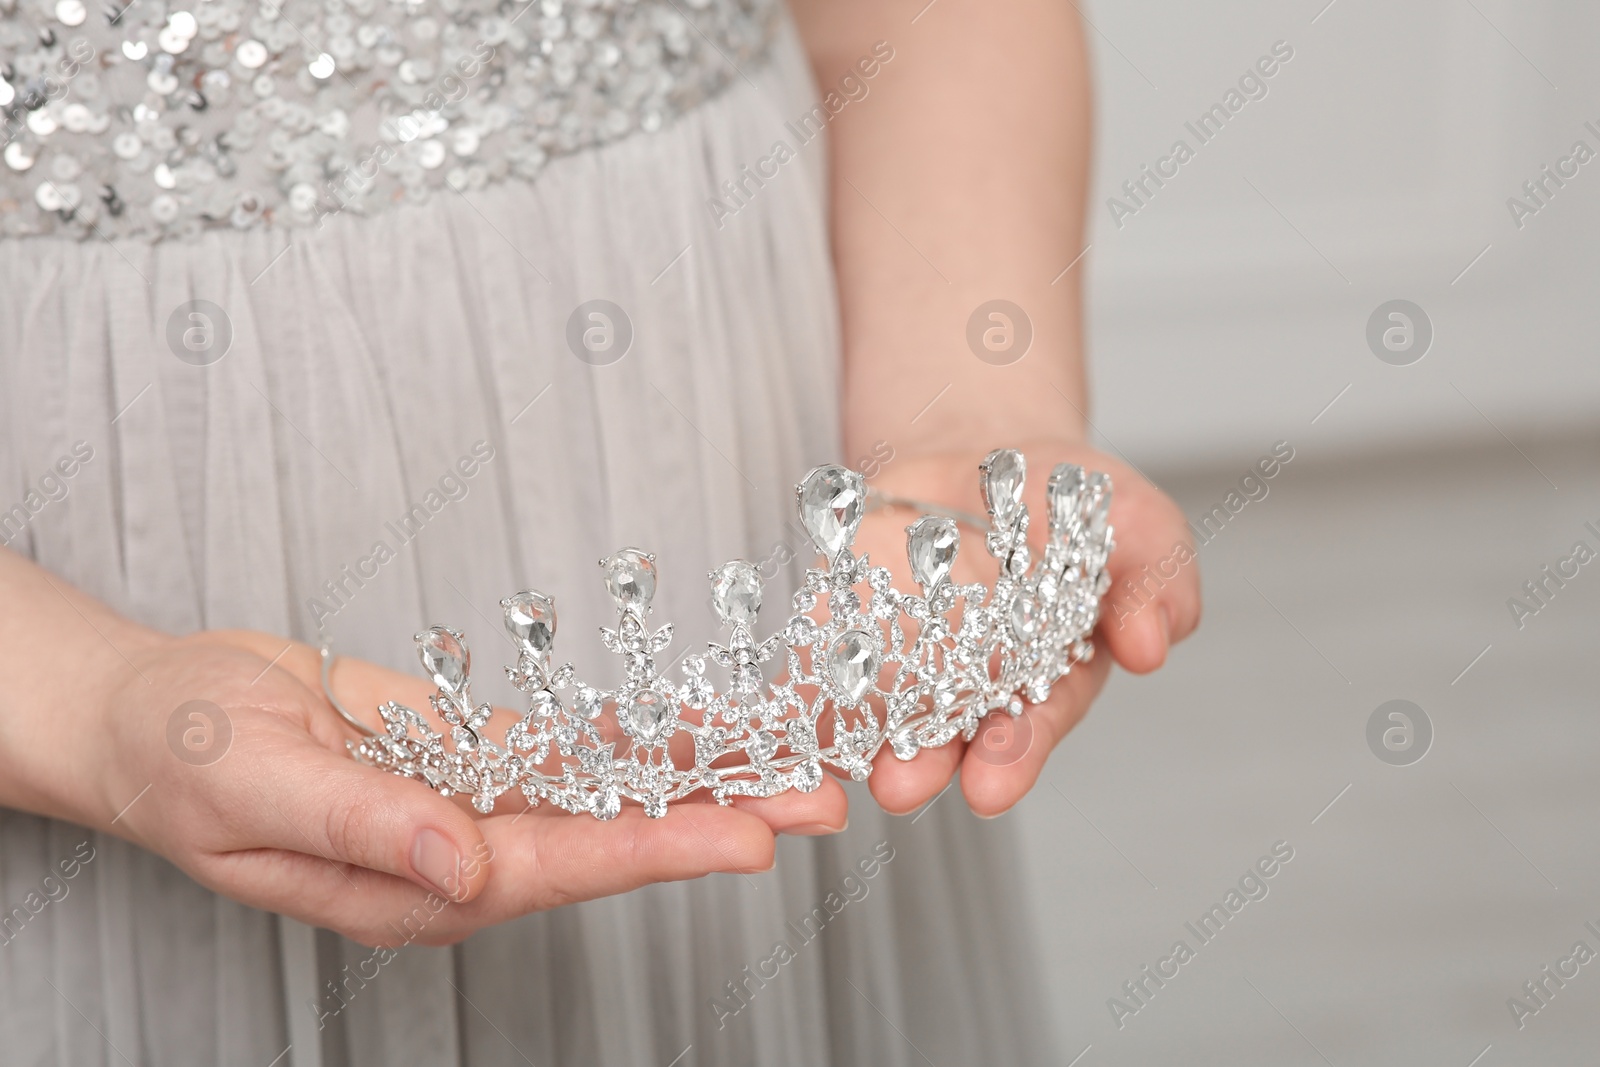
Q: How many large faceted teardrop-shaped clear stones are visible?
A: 12